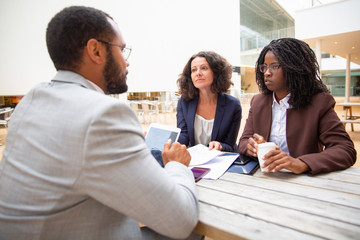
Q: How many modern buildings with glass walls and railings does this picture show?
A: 1